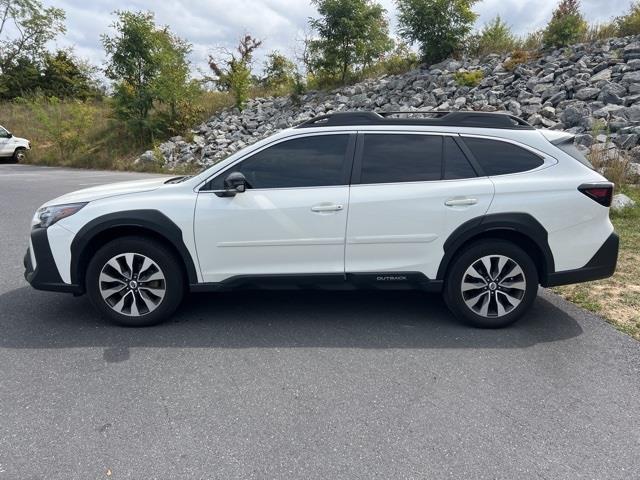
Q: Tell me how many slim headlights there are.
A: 1